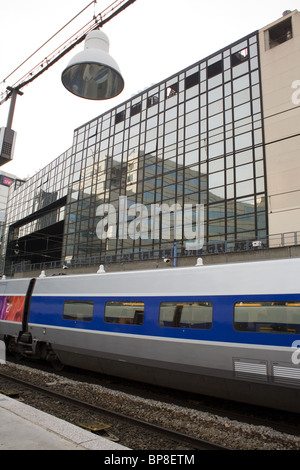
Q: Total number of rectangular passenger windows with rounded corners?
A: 4